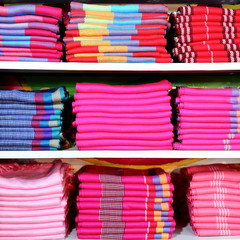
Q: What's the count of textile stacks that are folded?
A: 9